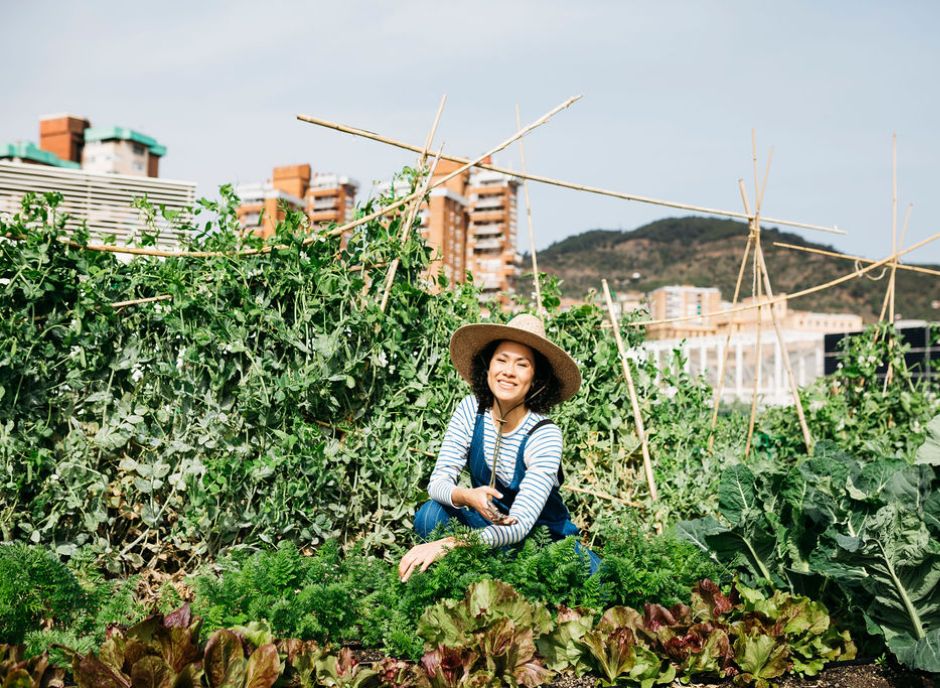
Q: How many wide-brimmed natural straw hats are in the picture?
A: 1